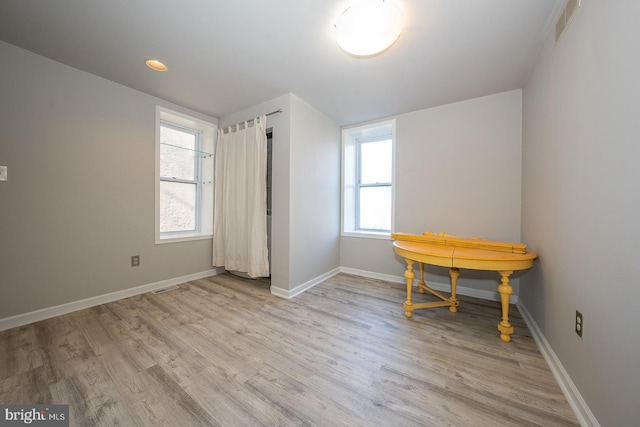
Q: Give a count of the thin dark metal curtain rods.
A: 1